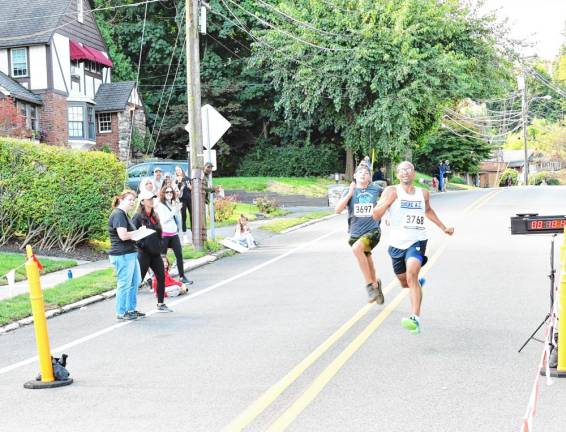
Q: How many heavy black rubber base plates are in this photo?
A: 2